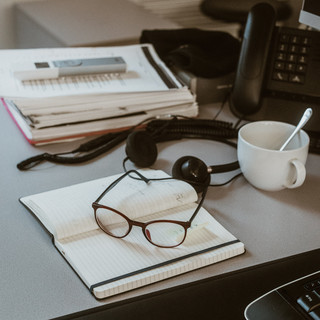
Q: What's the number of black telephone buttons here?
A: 14